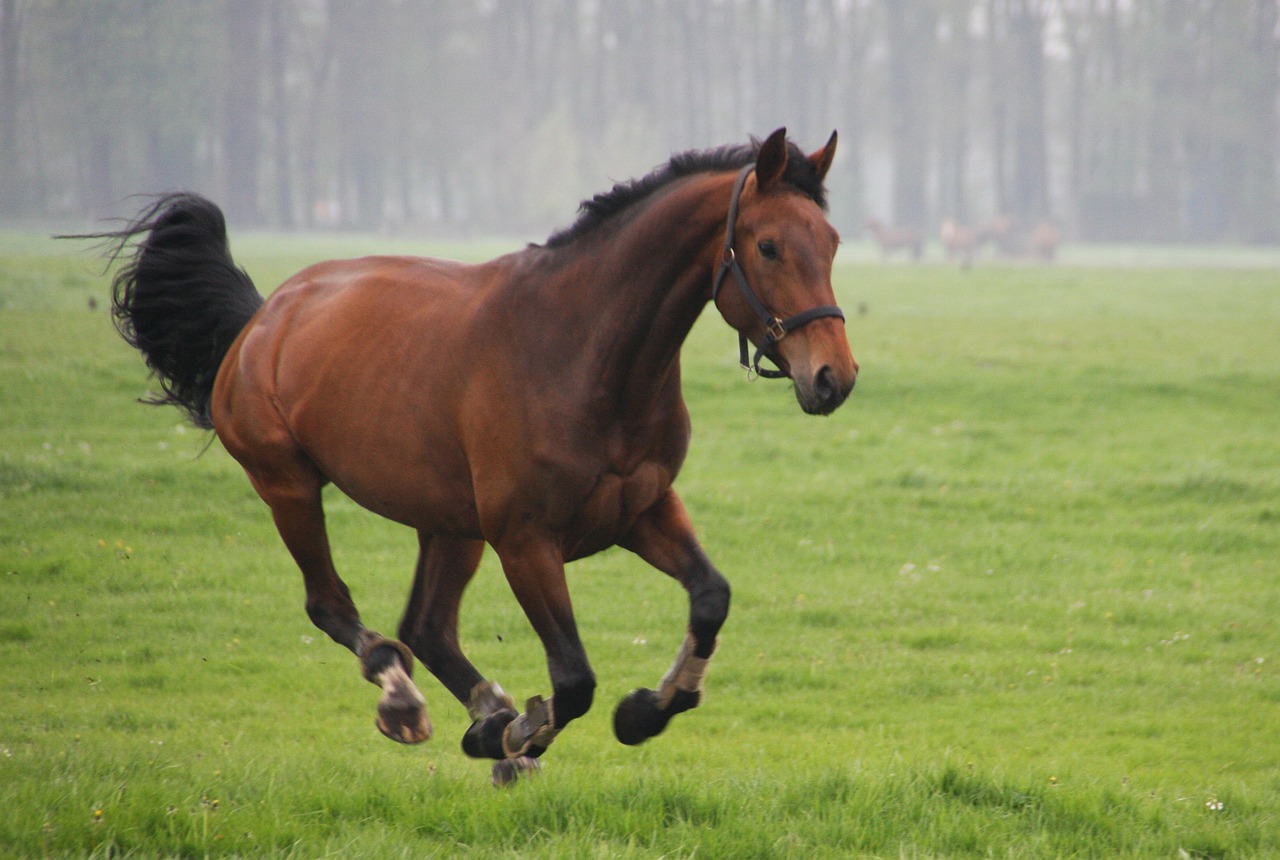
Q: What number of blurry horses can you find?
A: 4